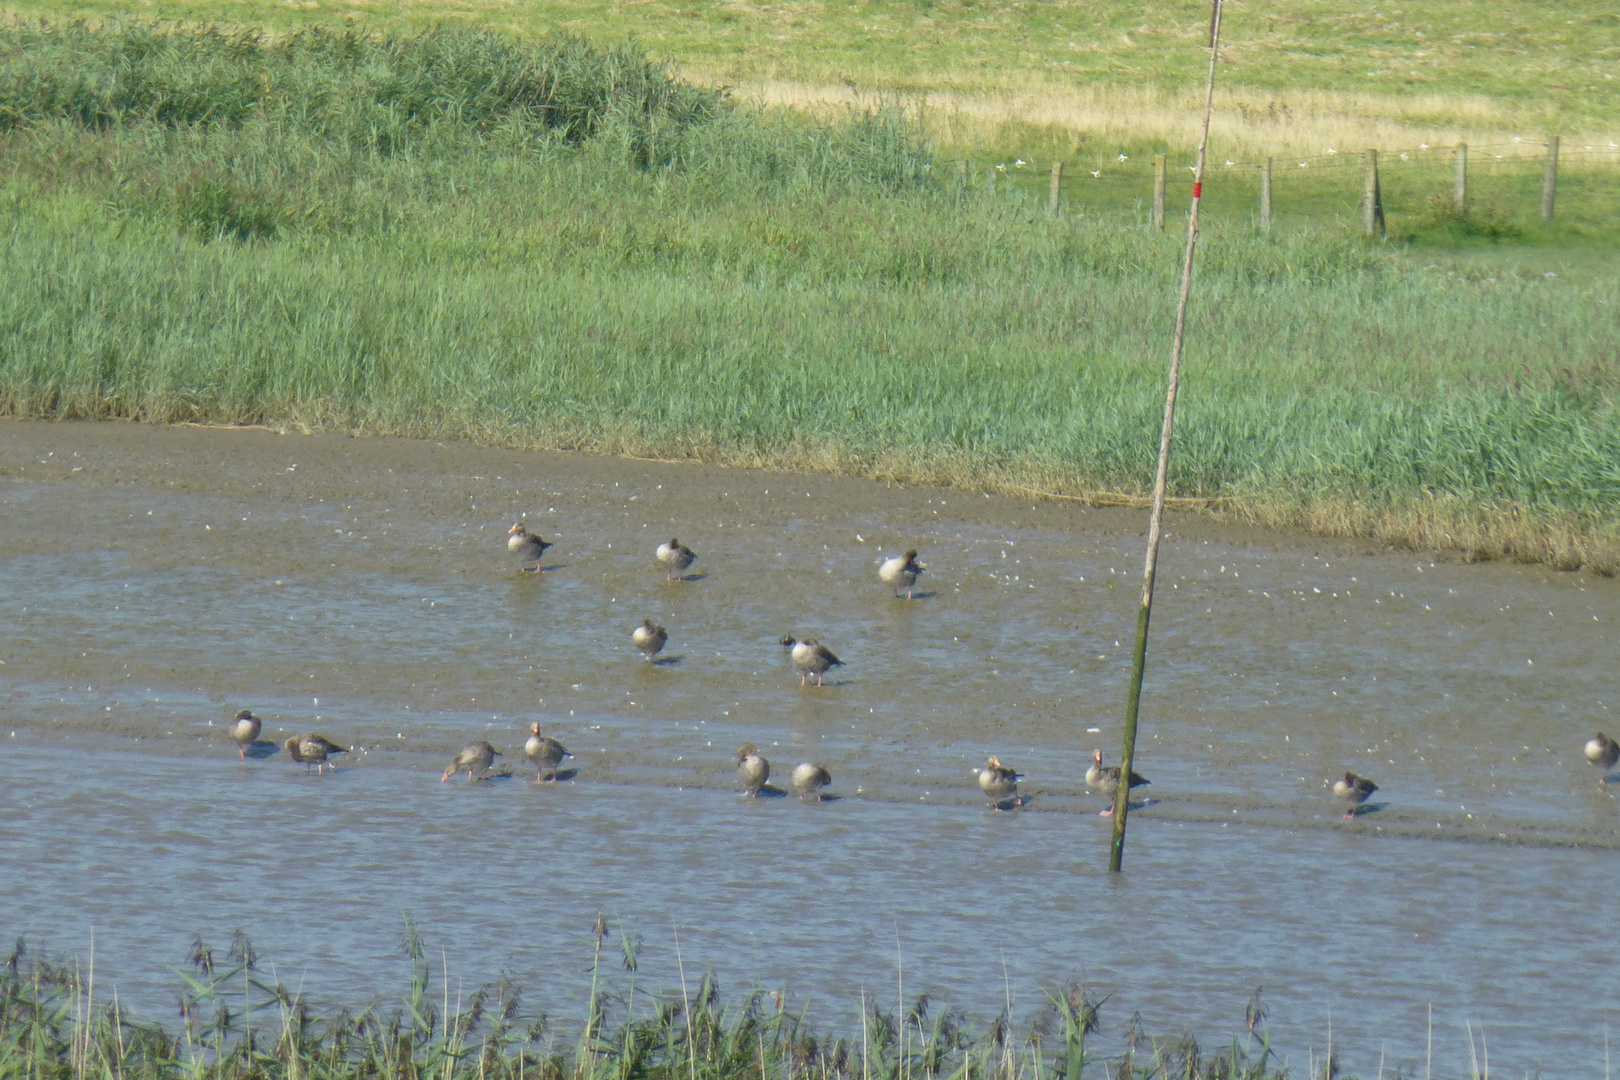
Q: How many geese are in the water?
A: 15